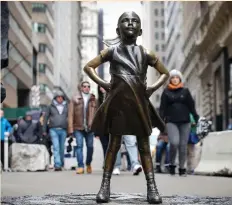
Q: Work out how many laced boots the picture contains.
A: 2